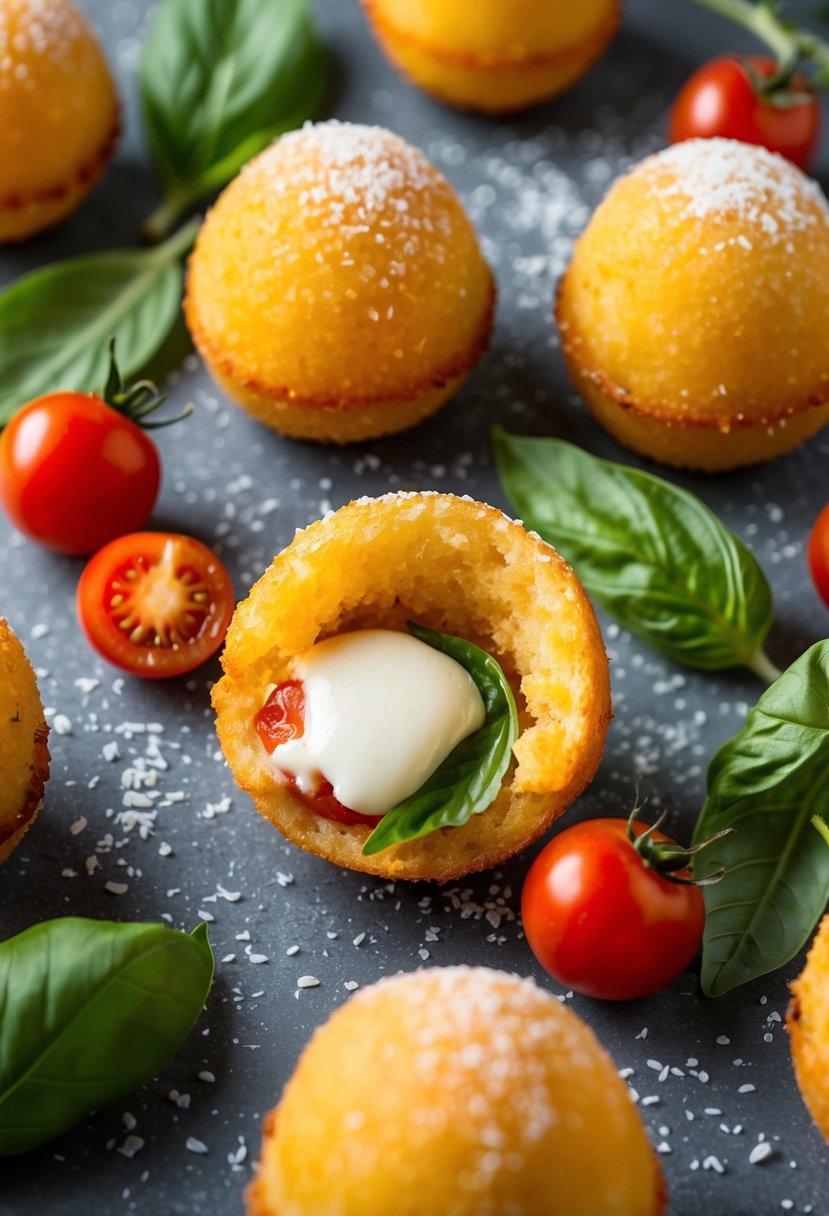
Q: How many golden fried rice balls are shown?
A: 8